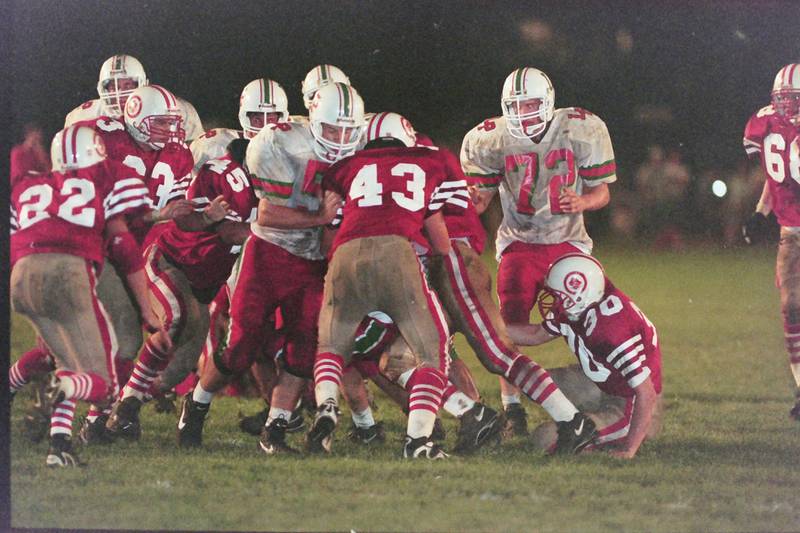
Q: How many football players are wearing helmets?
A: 10